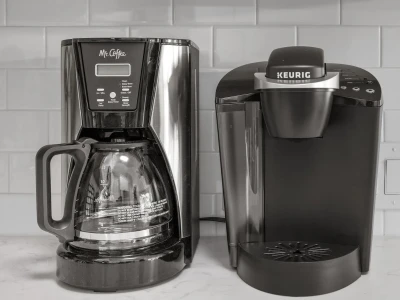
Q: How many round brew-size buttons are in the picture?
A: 3